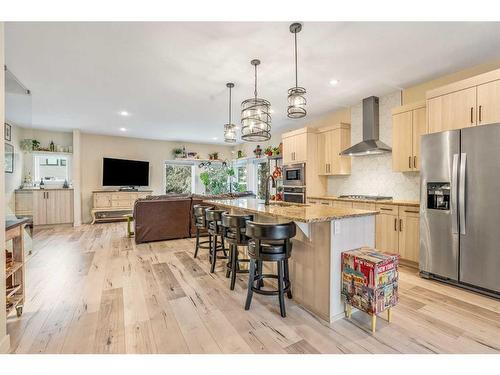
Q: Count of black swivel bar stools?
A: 4